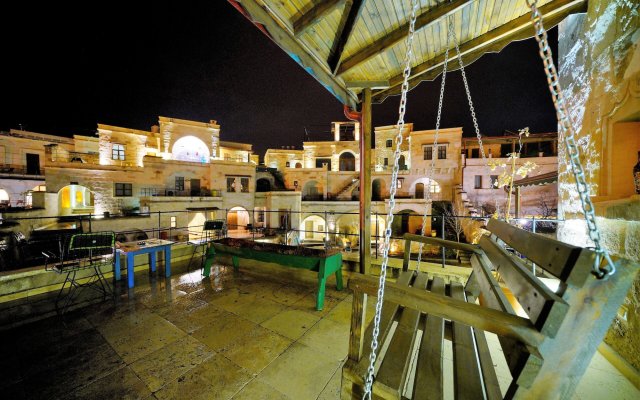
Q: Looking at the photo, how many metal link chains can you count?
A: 4